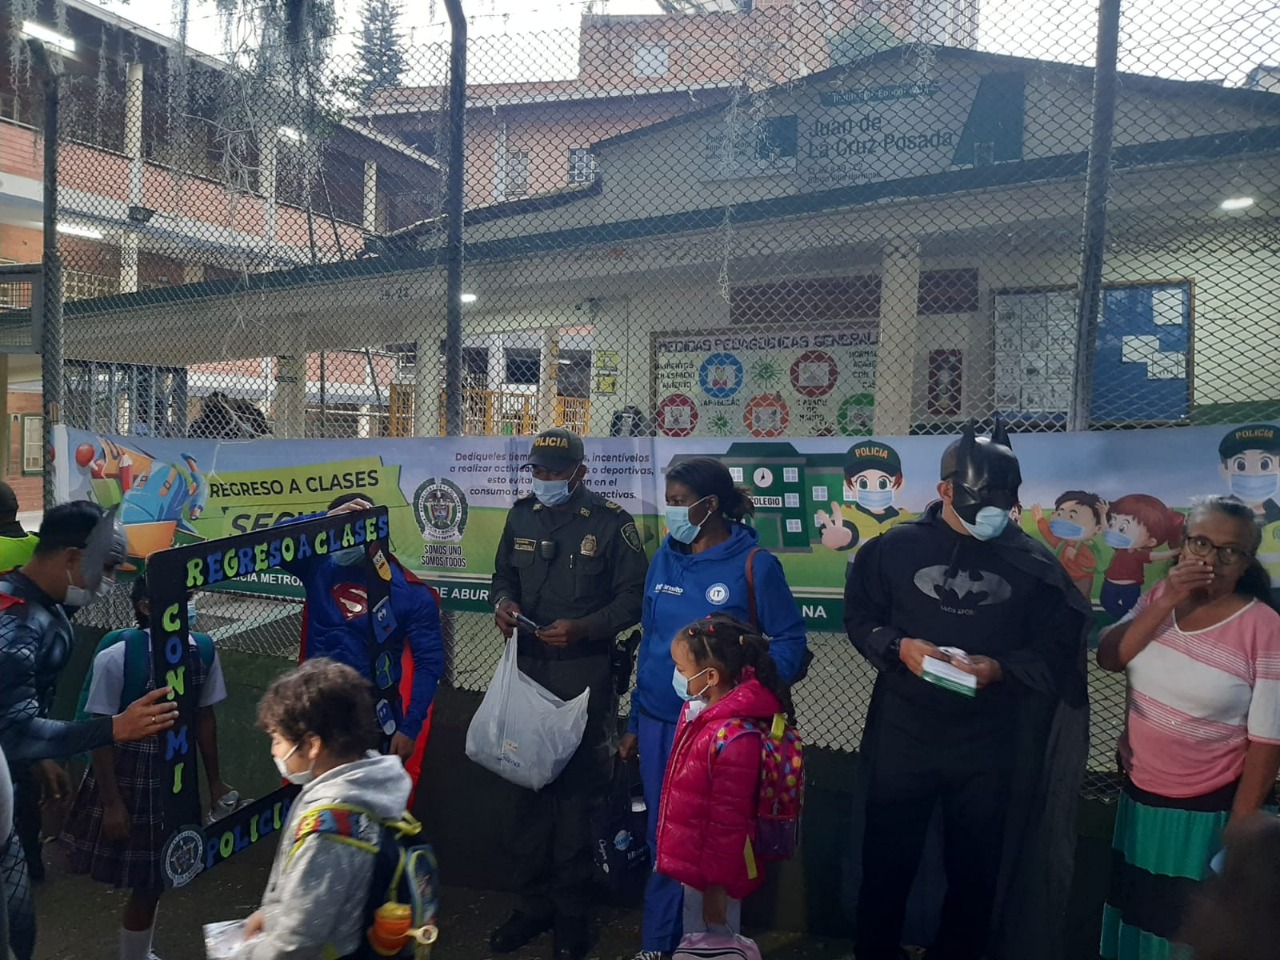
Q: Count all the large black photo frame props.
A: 1